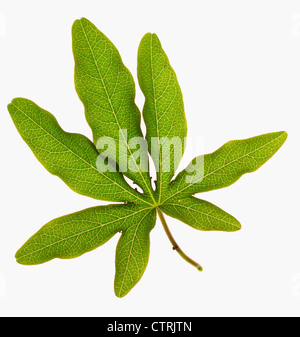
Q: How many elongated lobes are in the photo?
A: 7